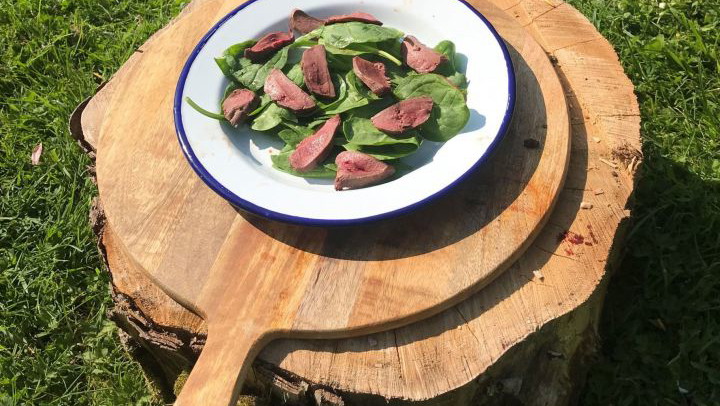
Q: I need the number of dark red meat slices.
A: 11